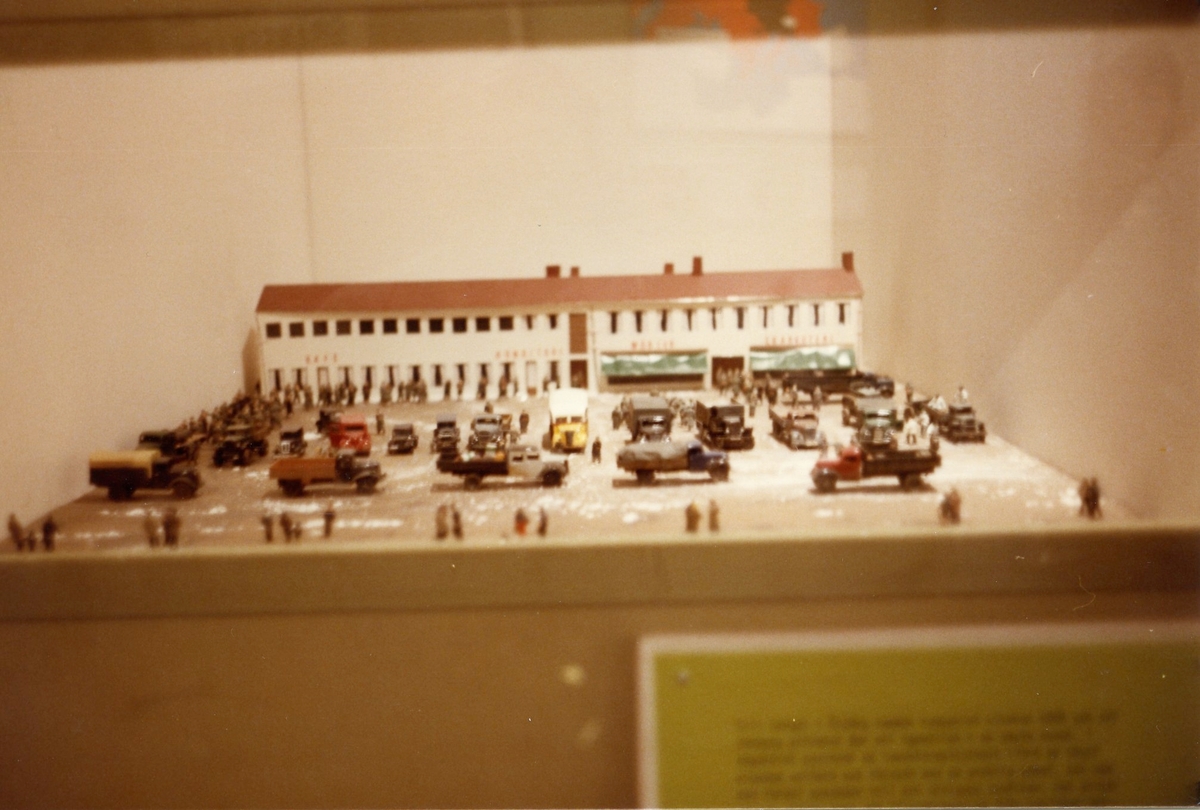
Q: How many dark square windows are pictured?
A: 11